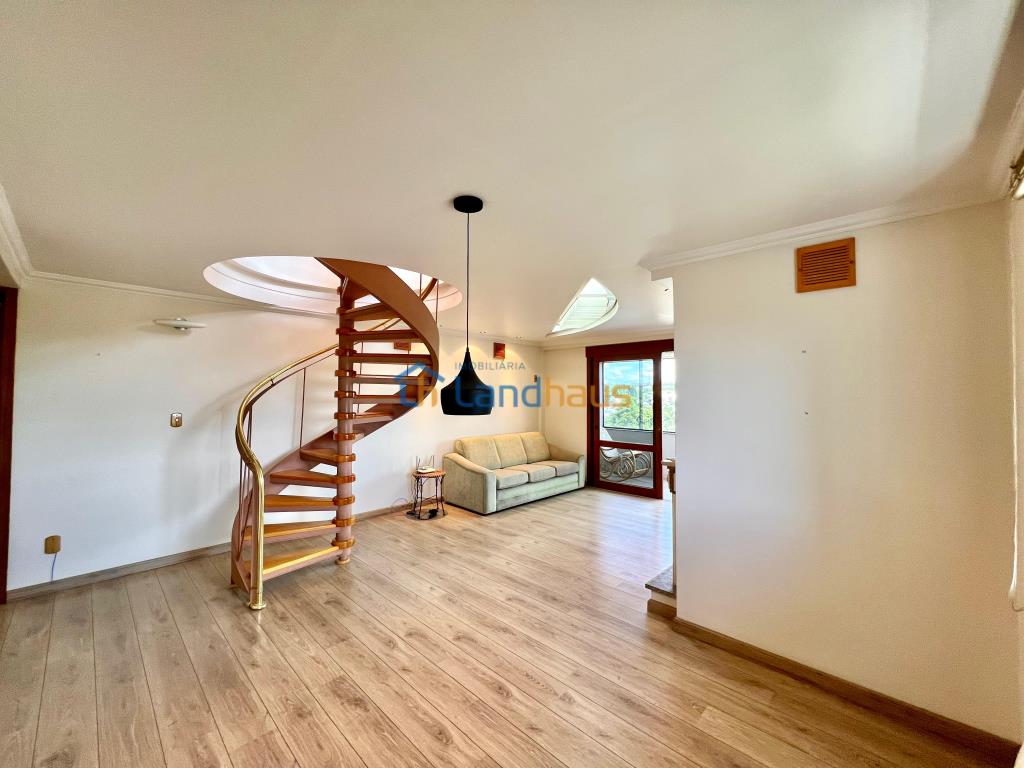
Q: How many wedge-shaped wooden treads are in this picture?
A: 13